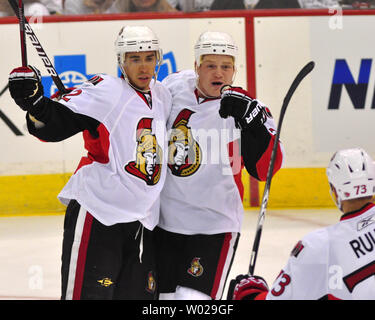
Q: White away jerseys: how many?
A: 3